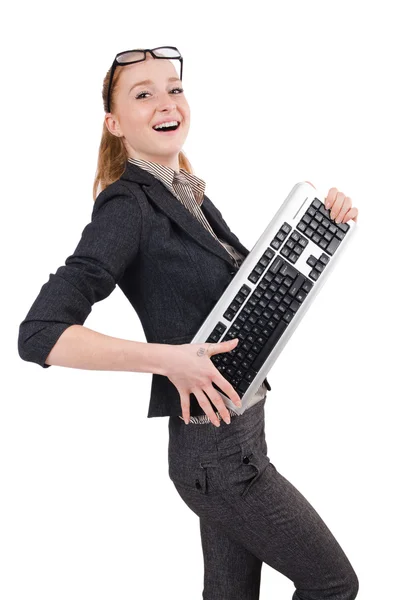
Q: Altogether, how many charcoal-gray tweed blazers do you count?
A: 1